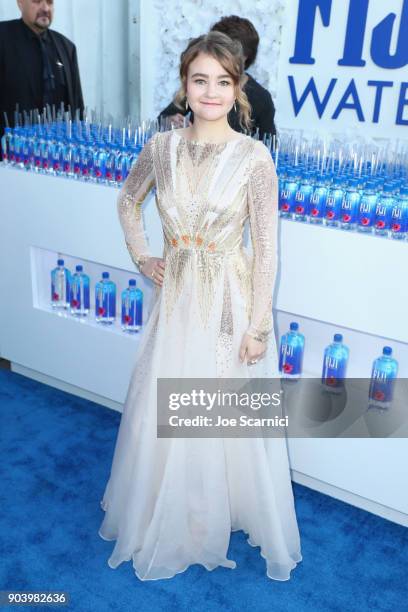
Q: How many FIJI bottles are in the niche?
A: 7